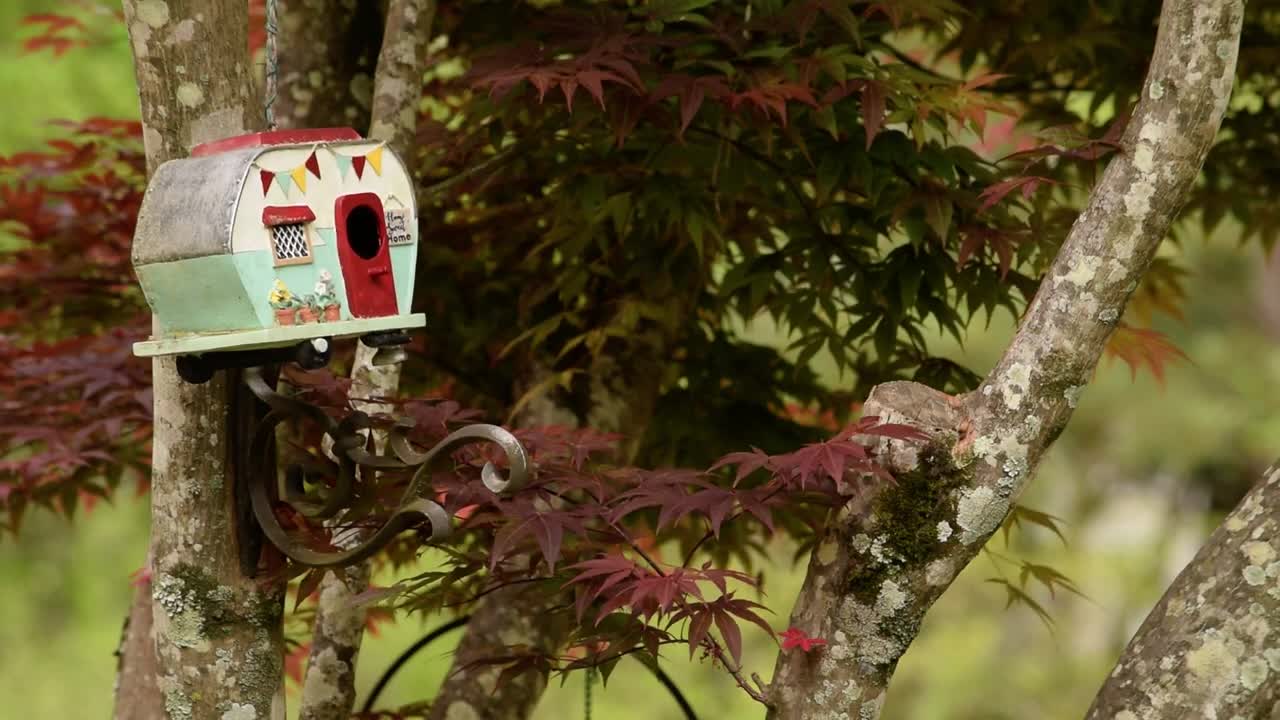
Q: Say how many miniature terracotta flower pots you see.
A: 3